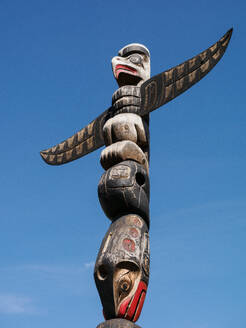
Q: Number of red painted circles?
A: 3